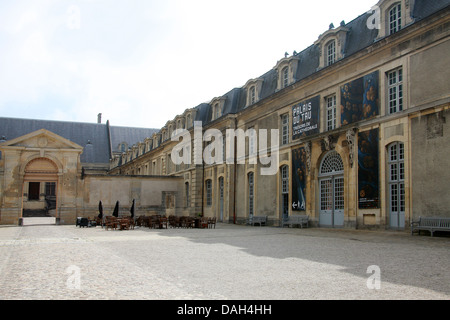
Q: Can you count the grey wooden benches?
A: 3